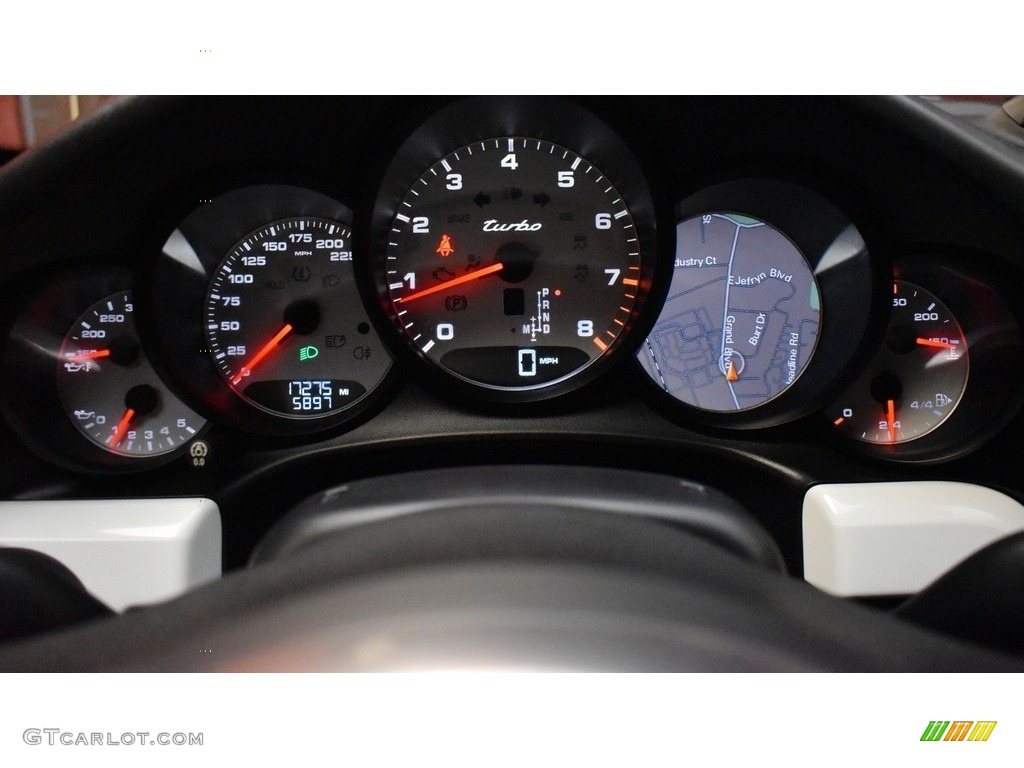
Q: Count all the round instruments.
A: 5